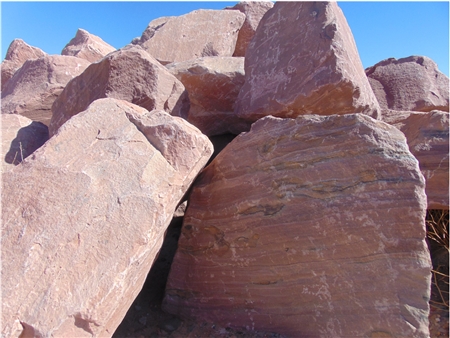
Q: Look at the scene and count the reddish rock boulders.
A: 13